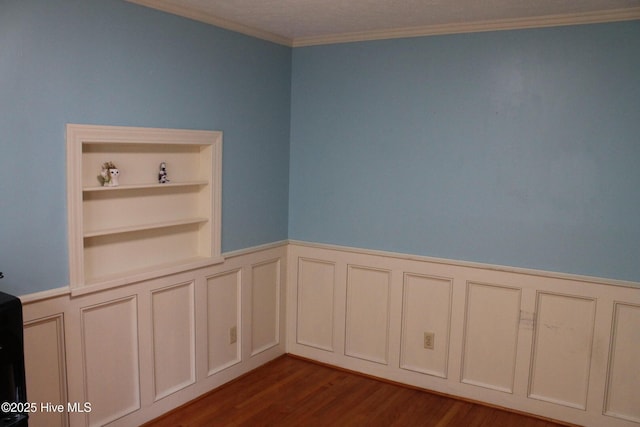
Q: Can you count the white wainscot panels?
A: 11